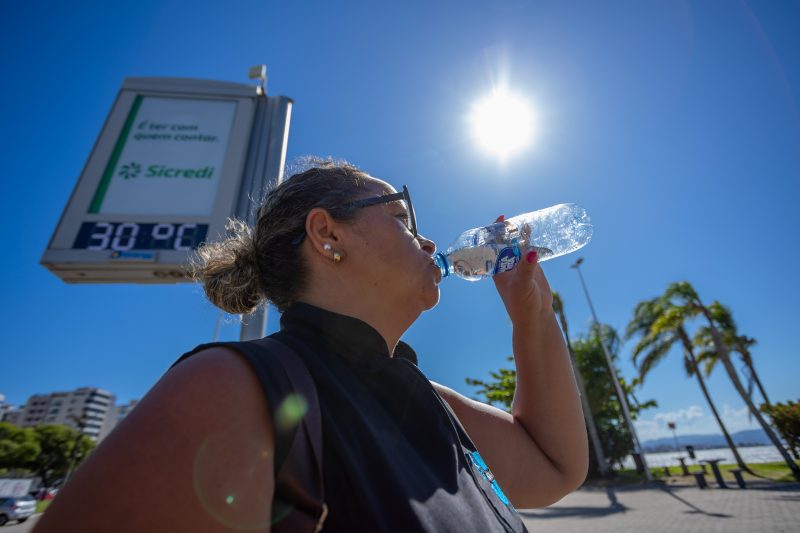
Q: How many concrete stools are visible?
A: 4